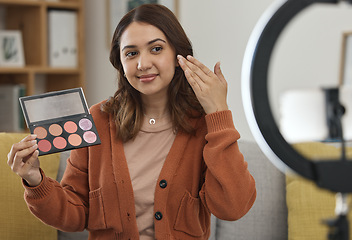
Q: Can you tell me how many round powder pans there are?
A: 8